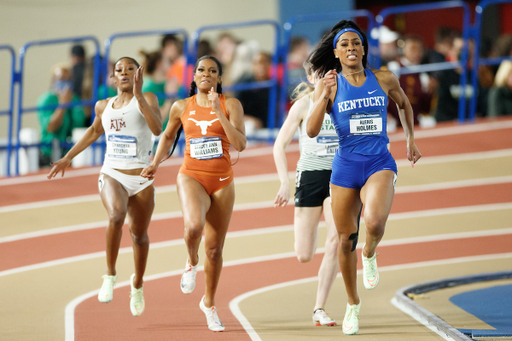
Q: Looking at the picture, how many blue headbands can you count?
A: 1